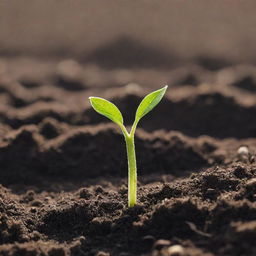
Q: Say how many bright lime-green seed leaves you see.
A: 2